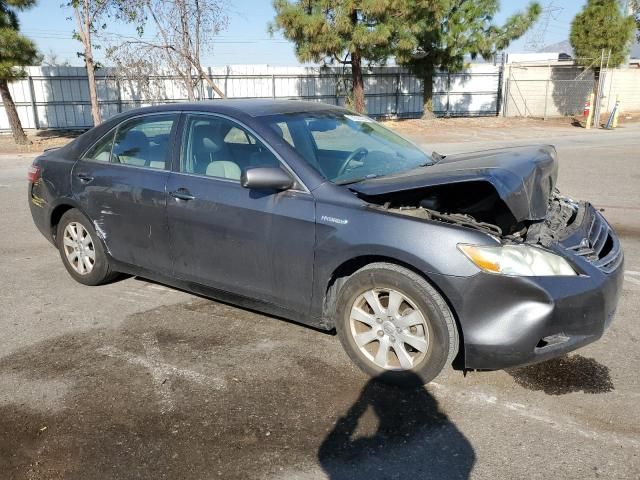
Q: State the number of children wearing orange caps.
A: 0